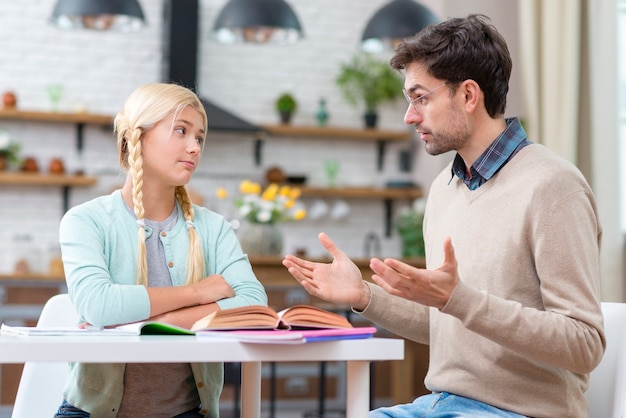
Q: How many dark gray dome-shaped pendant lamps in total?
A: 3